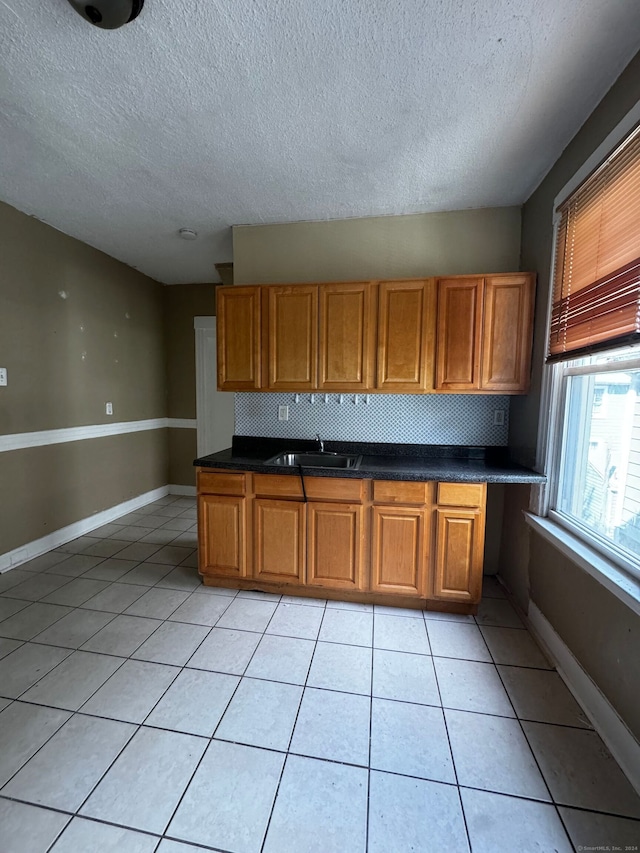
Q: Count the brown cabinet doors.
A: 11